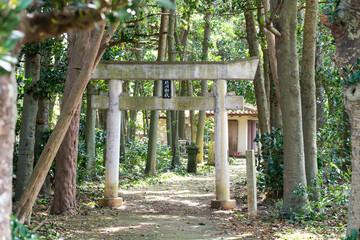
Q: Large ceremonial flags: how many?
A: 0